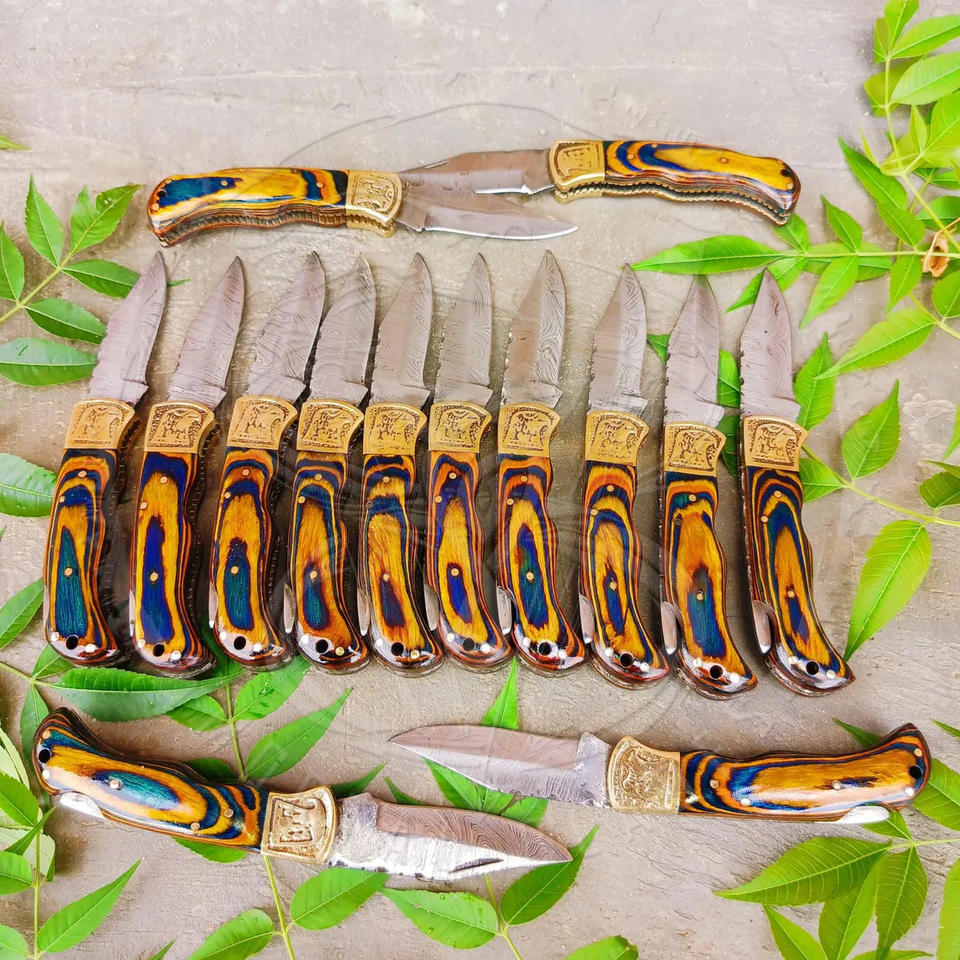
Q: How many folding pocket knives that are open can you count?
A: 14